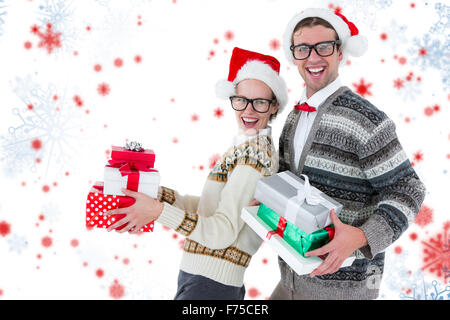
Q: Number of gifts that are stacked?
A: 6